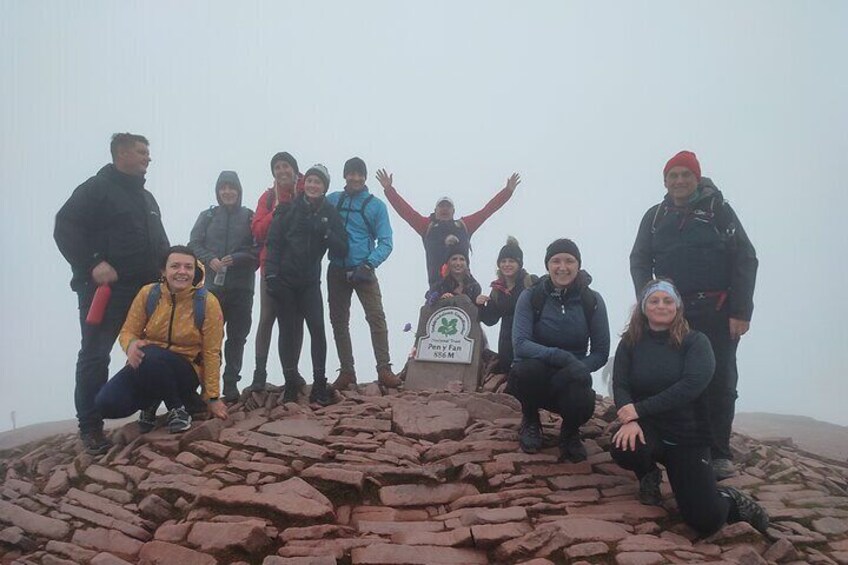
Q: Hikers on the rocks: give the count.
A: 12